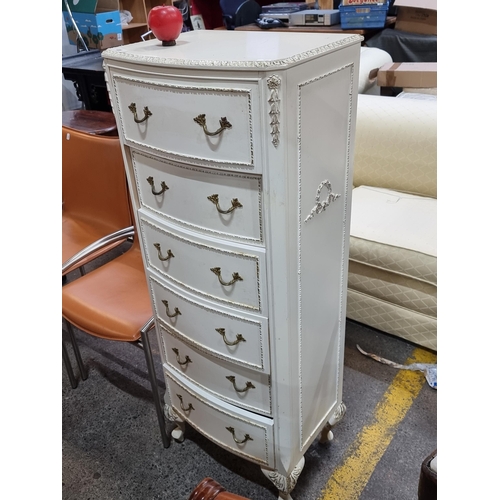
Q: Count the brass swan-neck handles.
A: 12